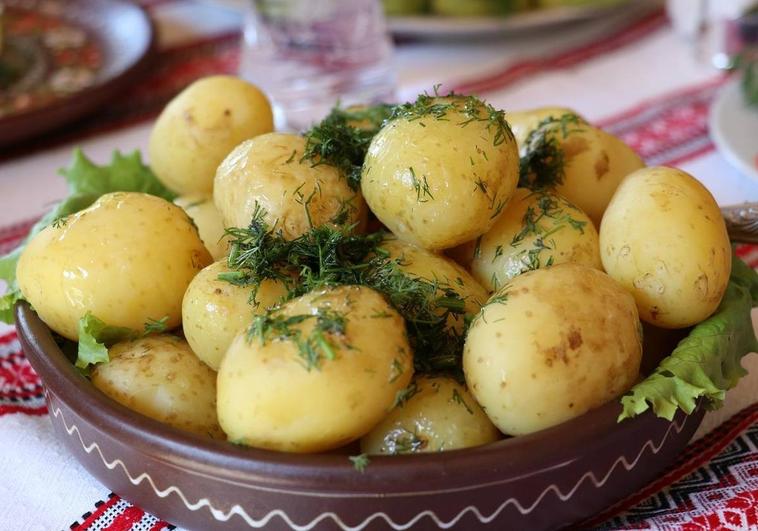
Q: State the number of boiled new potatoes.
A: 14